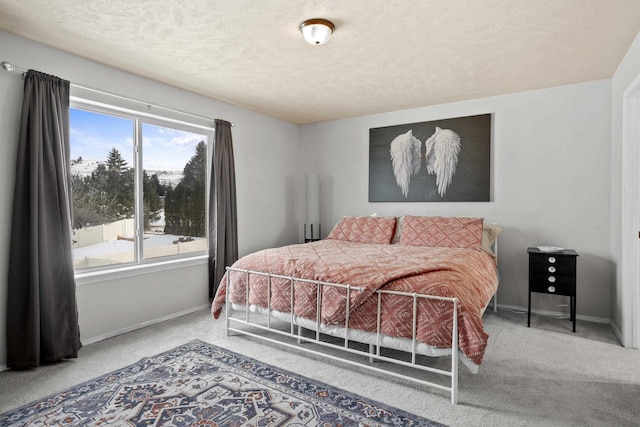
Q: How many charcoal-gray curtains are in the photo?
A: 2